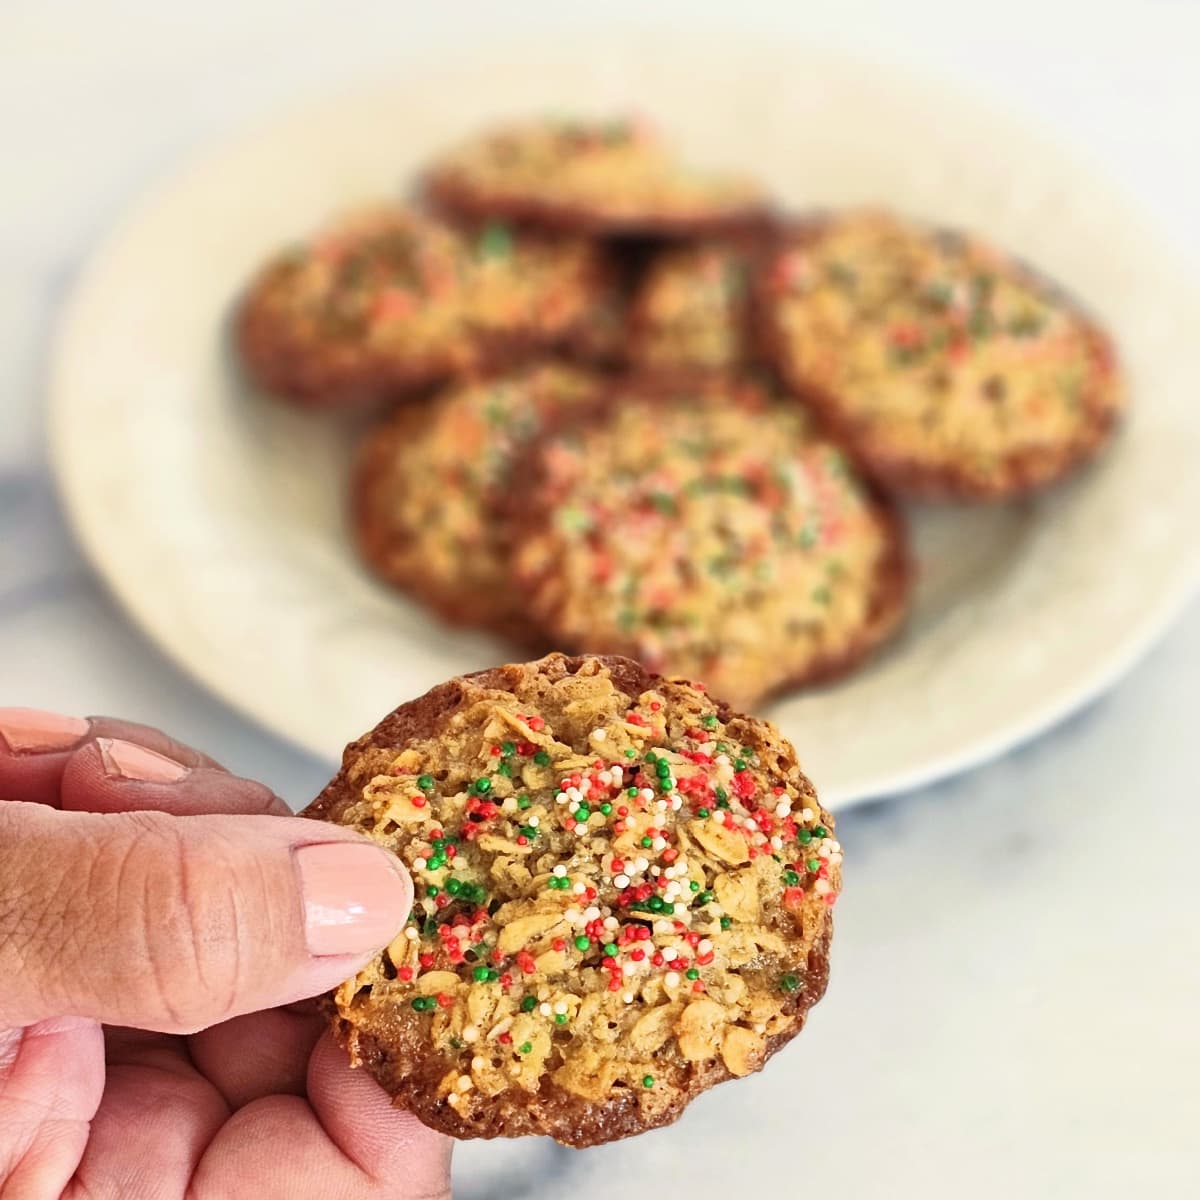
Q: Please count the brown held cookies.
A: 1